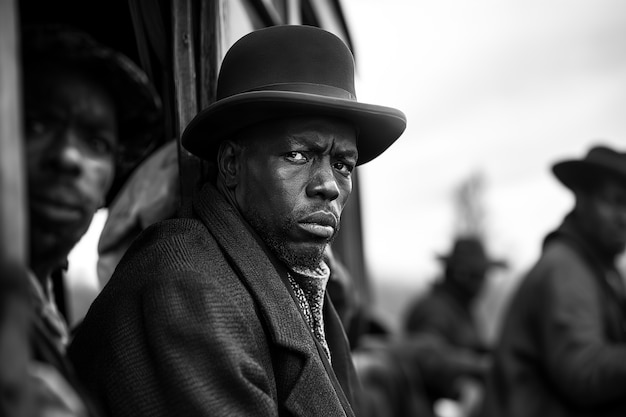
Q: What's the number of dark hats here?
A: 4